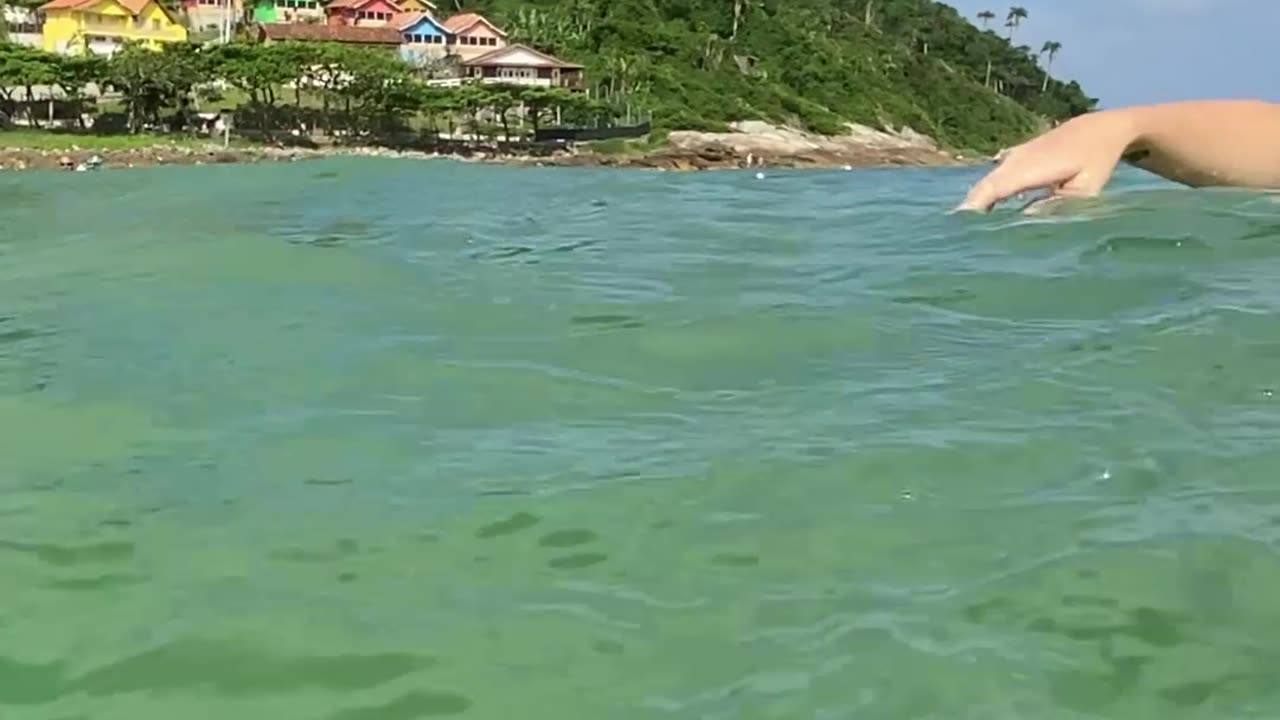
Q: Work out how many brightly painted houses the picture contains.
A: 7